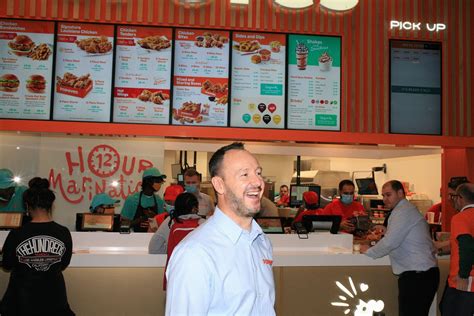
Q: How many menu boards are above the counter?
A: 6